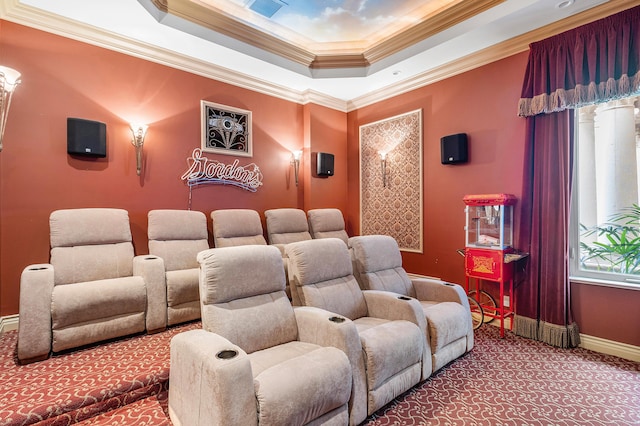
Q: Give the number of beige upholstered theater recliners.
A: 8